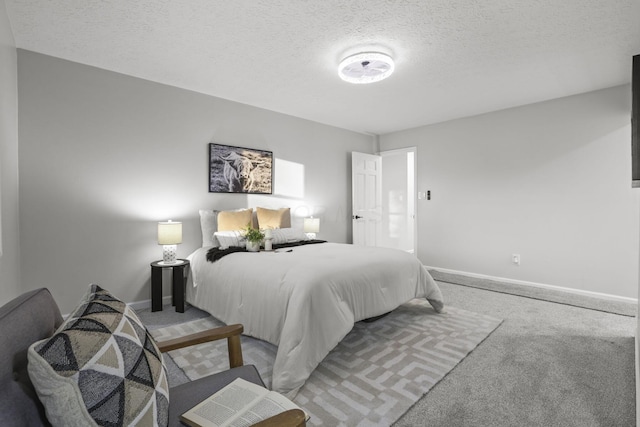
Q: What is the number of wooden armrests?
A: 2